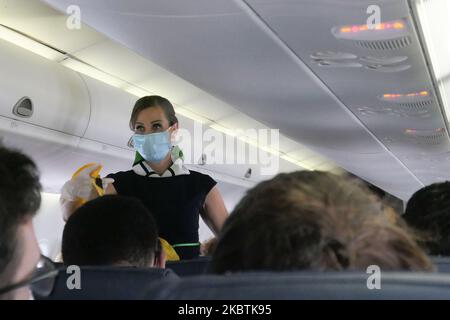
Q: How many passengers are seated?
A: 4